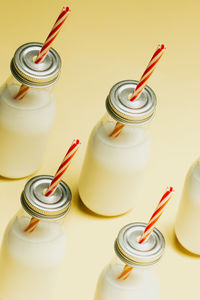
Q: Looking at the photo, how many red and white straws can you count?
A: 4